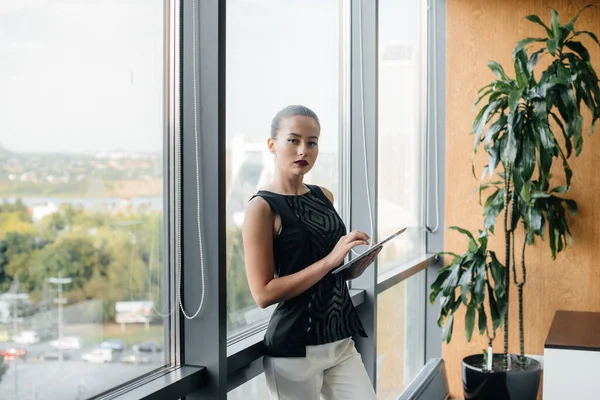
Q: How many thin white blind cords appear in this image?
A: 3